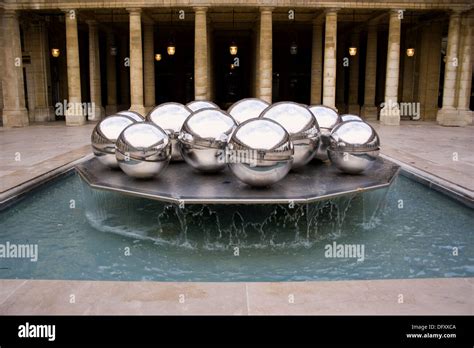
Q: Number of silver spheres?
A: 12